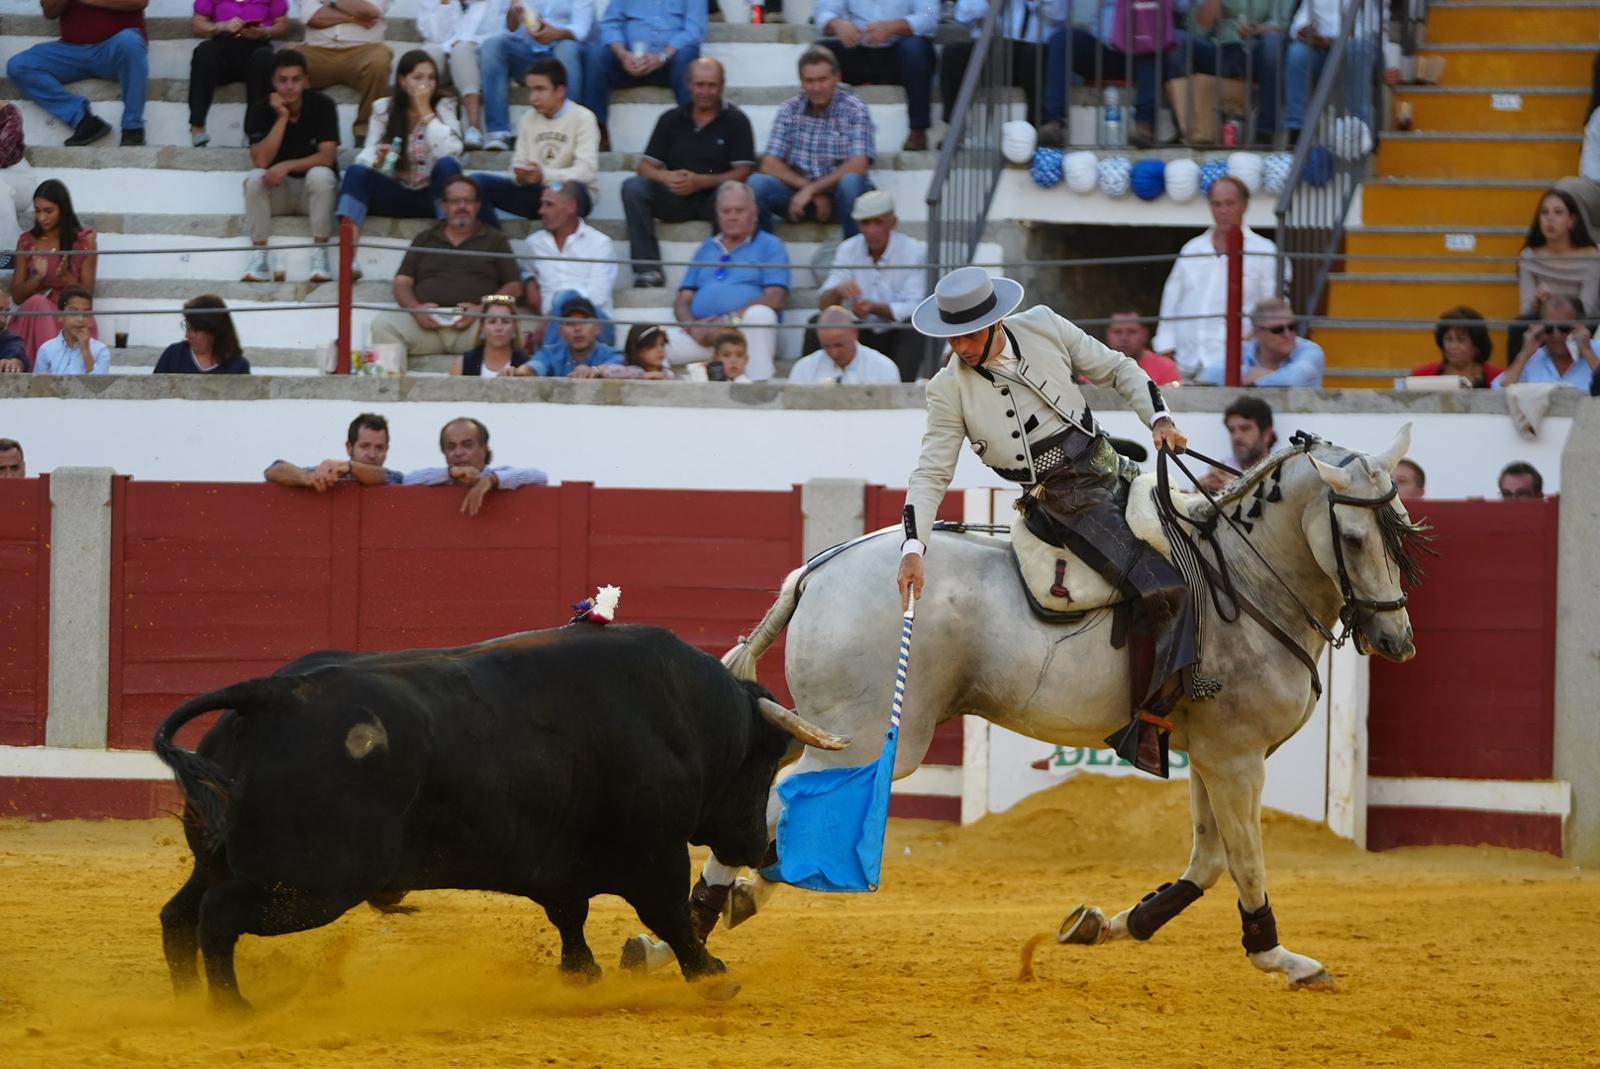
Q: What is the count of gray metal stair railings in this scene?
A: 2